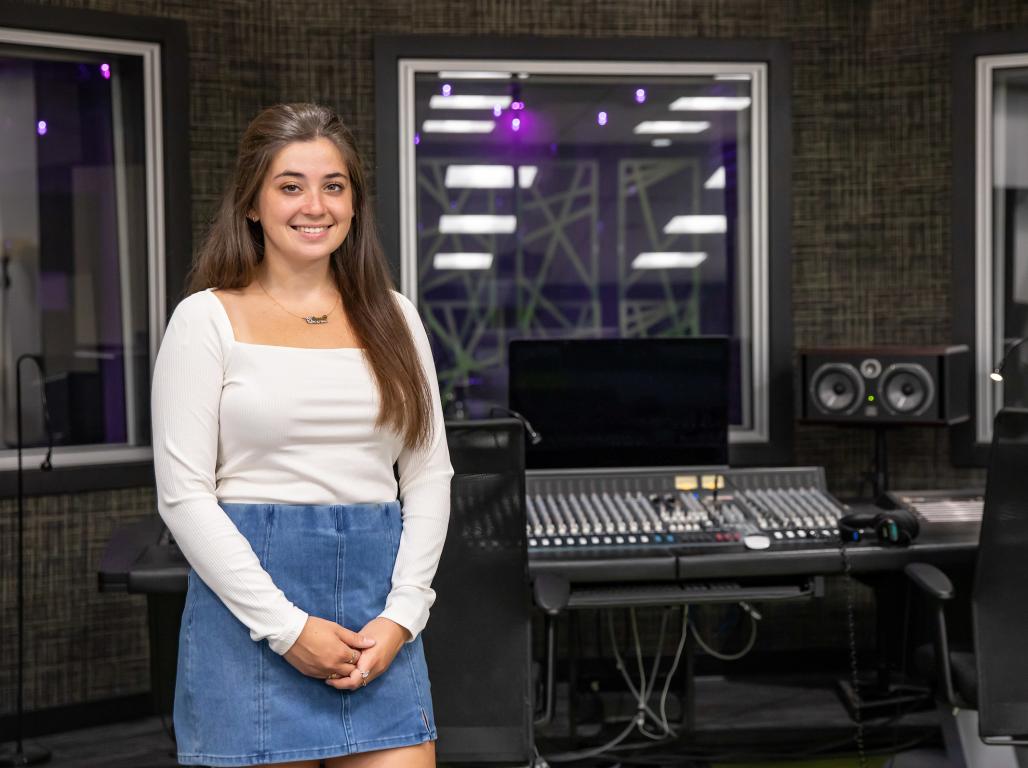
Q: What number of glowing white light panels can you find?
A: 12